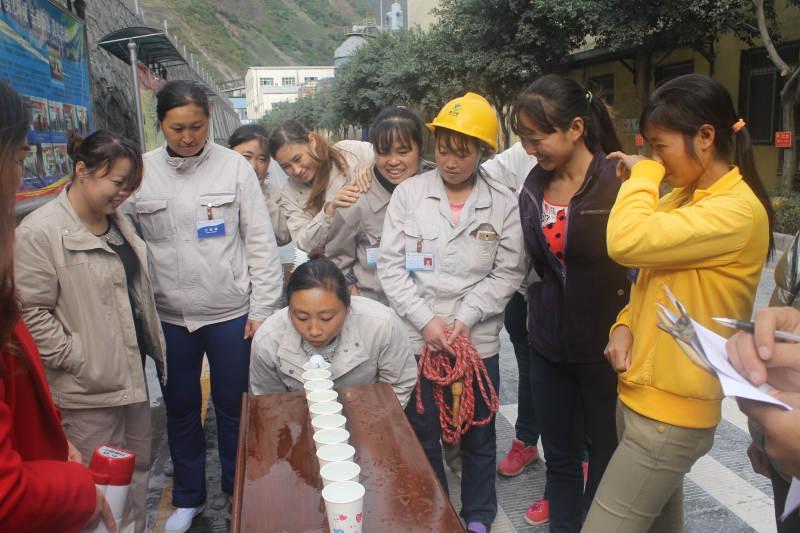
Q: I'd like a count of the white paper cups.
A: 10